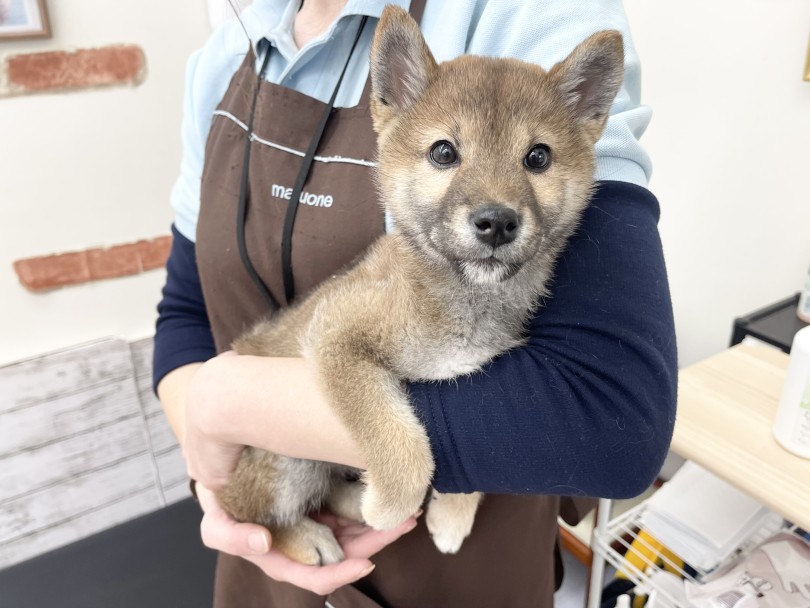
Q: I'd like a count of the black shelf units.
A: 1